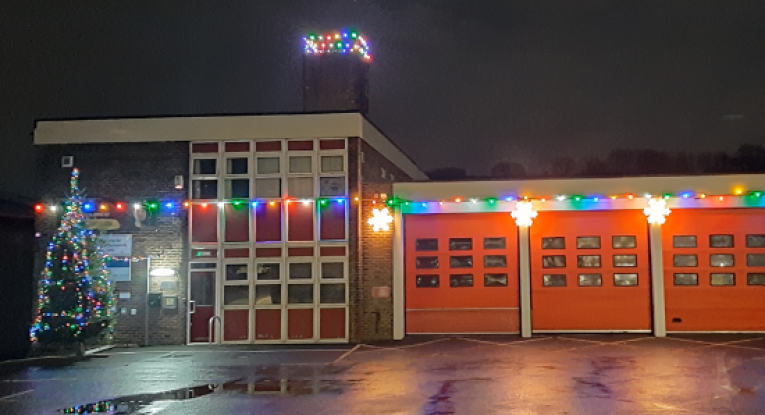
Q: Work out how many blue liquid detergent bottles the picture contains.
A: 0